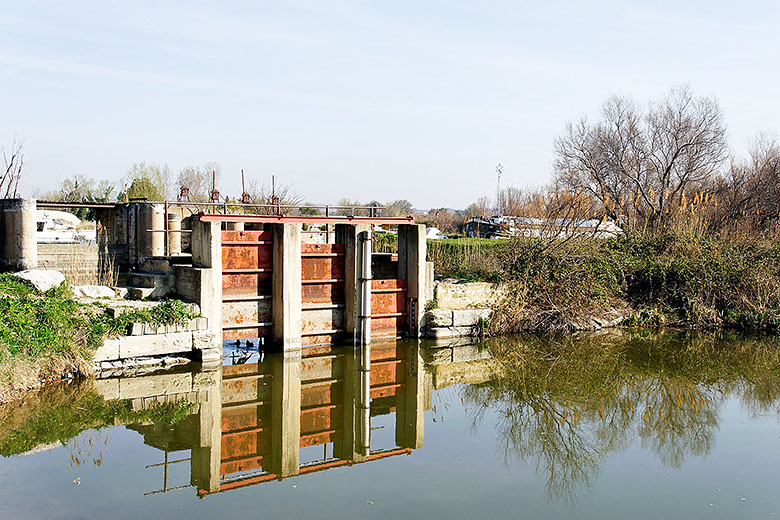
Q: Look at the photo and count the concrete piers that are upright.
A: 4